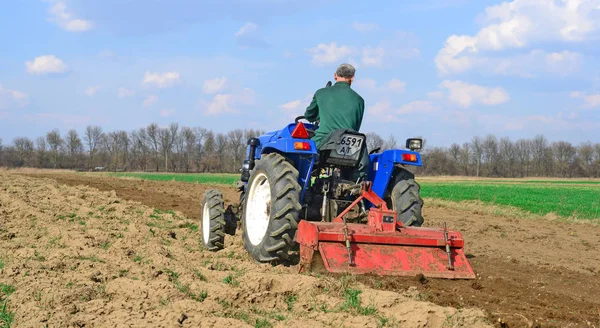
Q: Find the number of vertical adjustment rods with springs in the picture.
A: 2